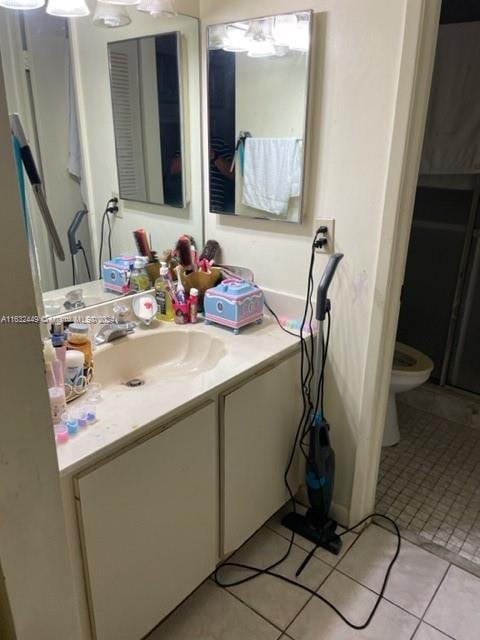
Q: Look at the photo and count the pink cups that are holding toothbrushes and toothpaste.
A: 1